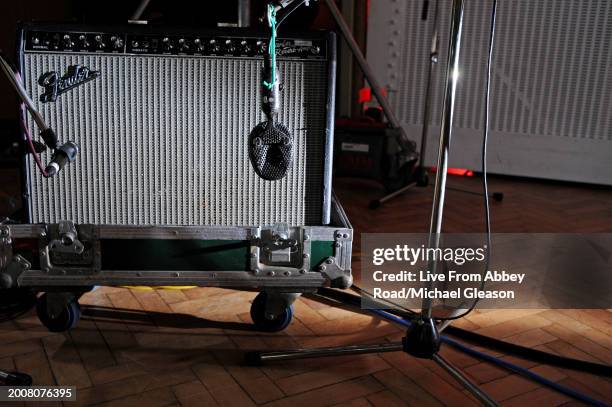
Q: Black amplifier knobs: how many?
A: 11